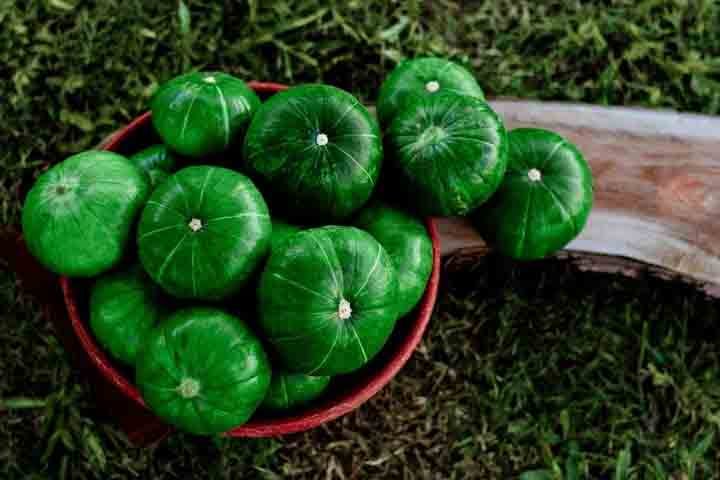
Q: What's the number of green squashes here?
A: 14